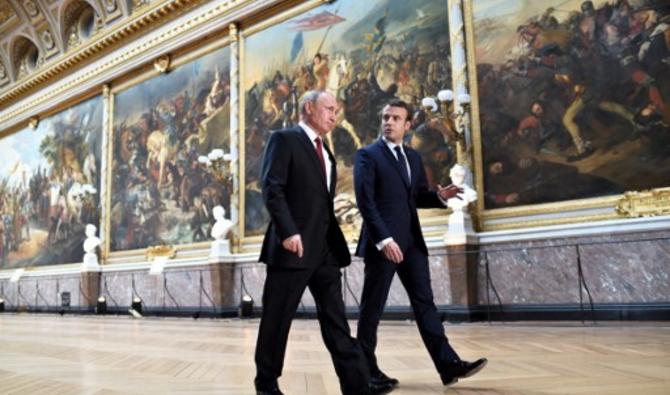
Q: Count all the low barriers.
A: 1